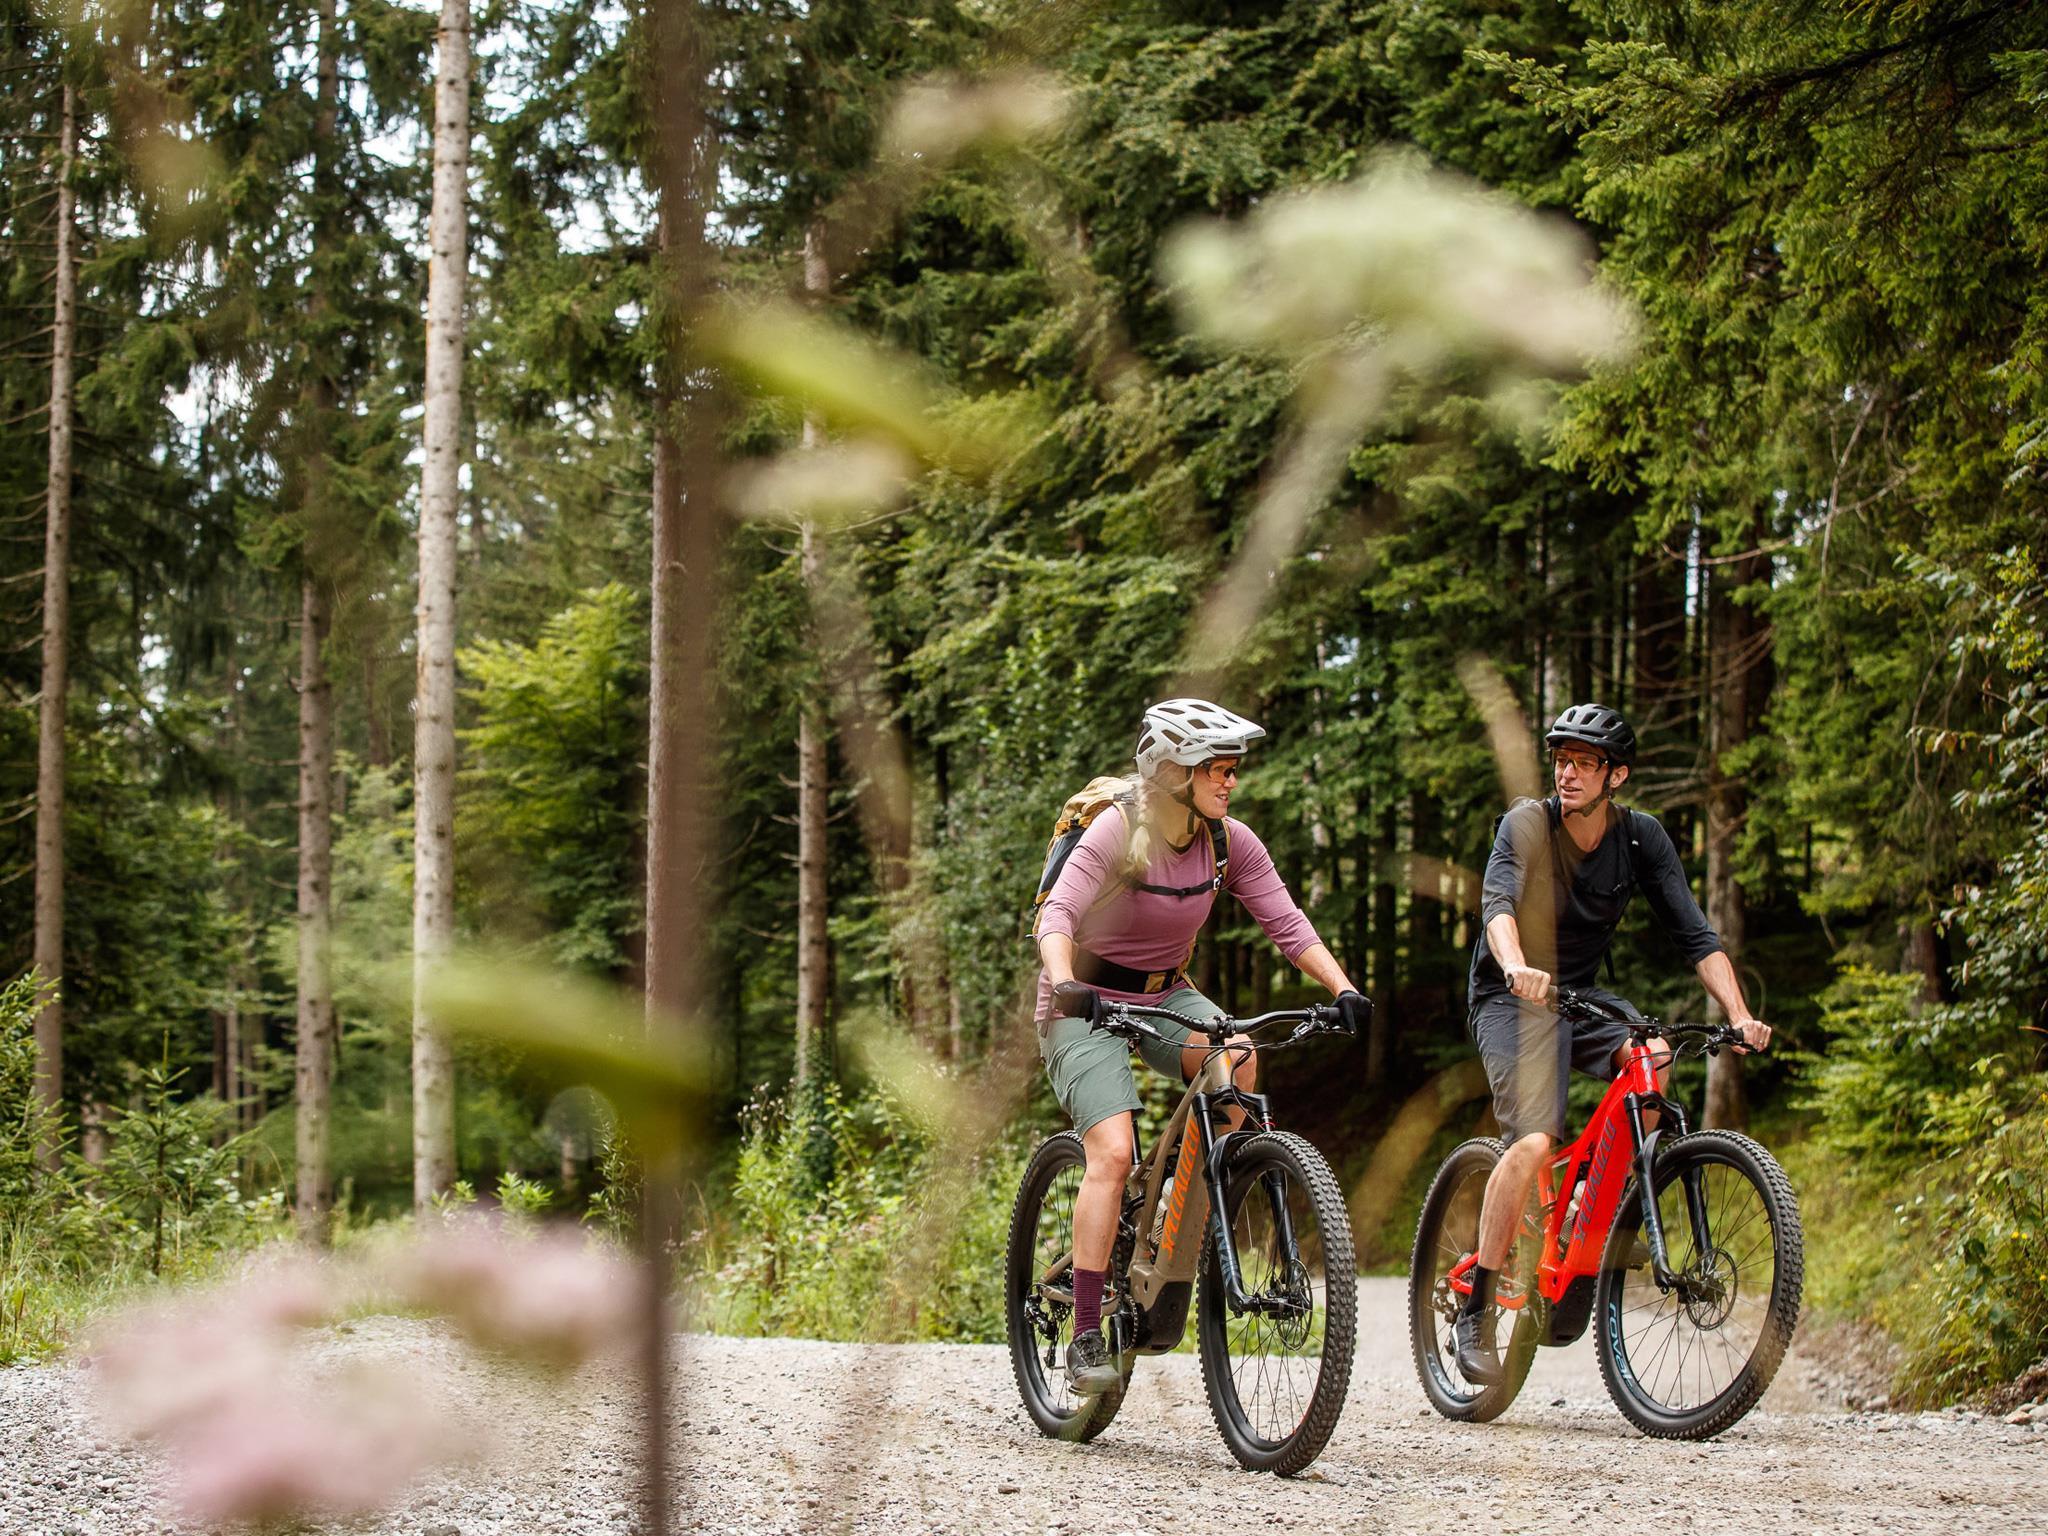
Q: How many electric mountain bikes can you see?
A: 2